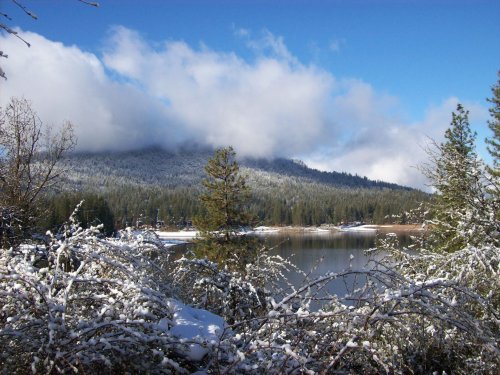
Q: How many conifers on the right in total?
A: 2